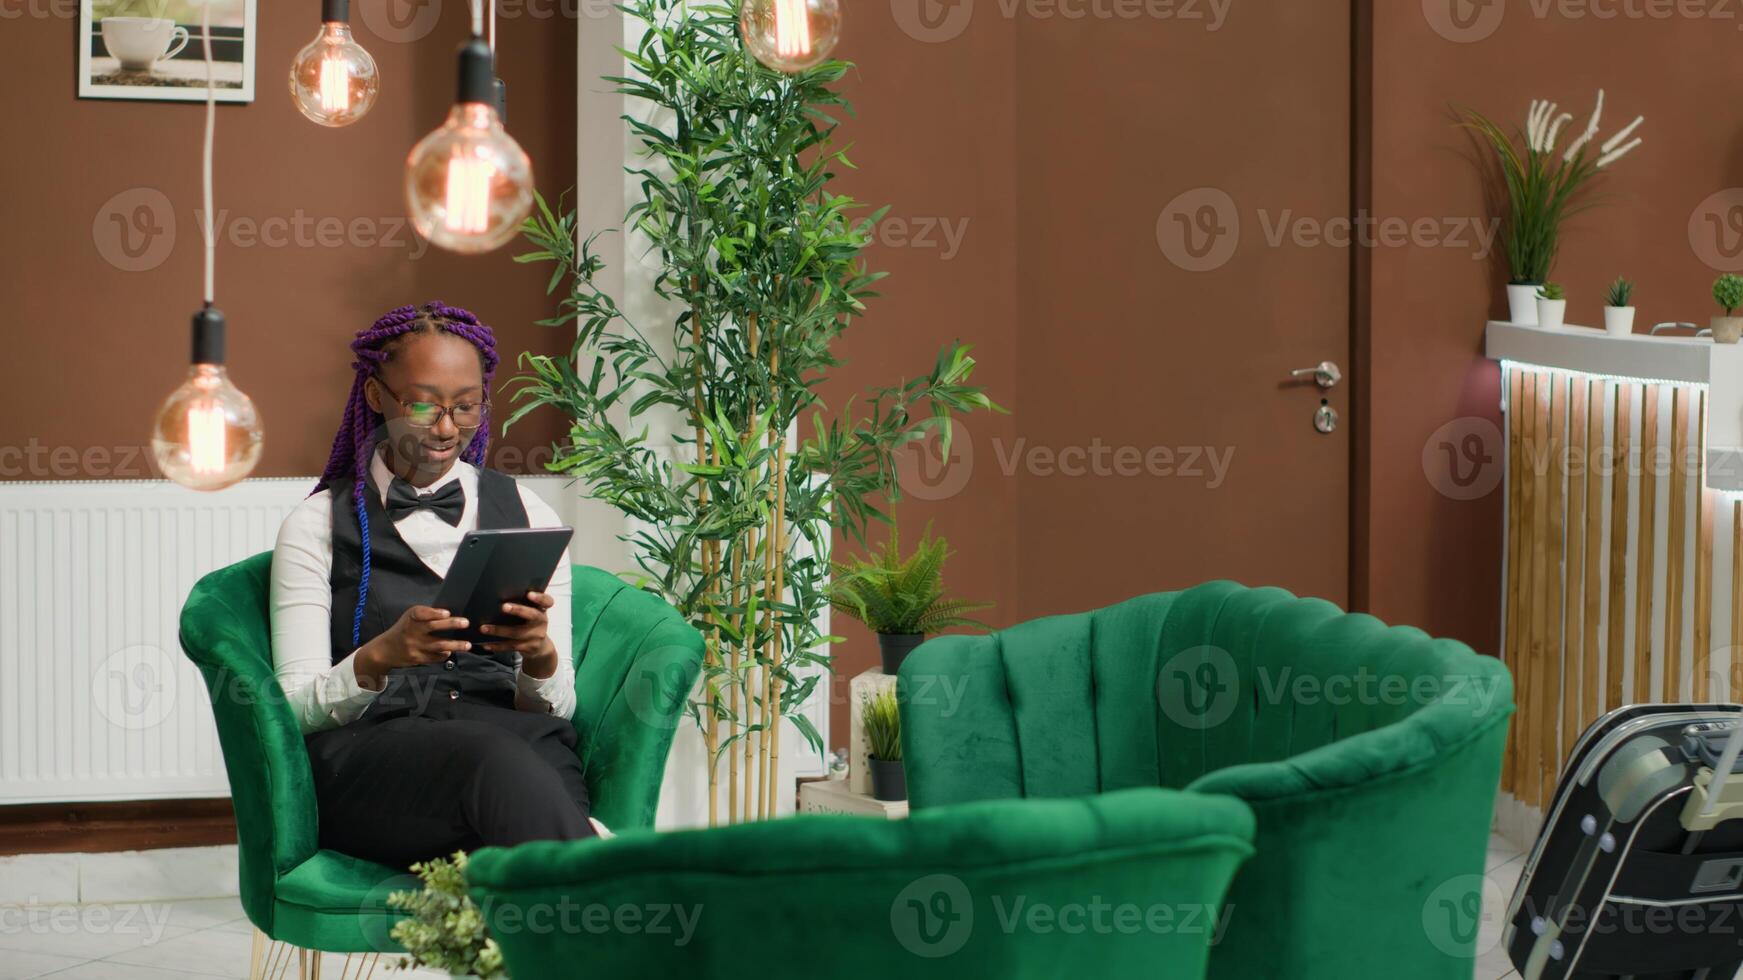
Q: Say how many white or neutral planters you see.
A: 4